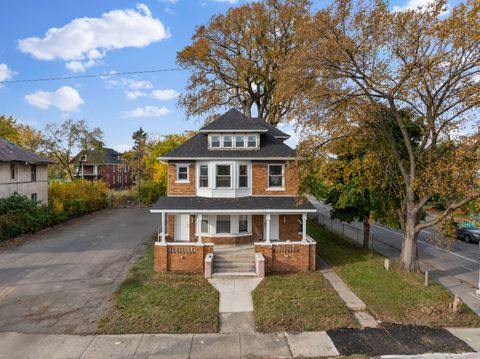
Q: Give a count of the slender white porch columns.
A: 4